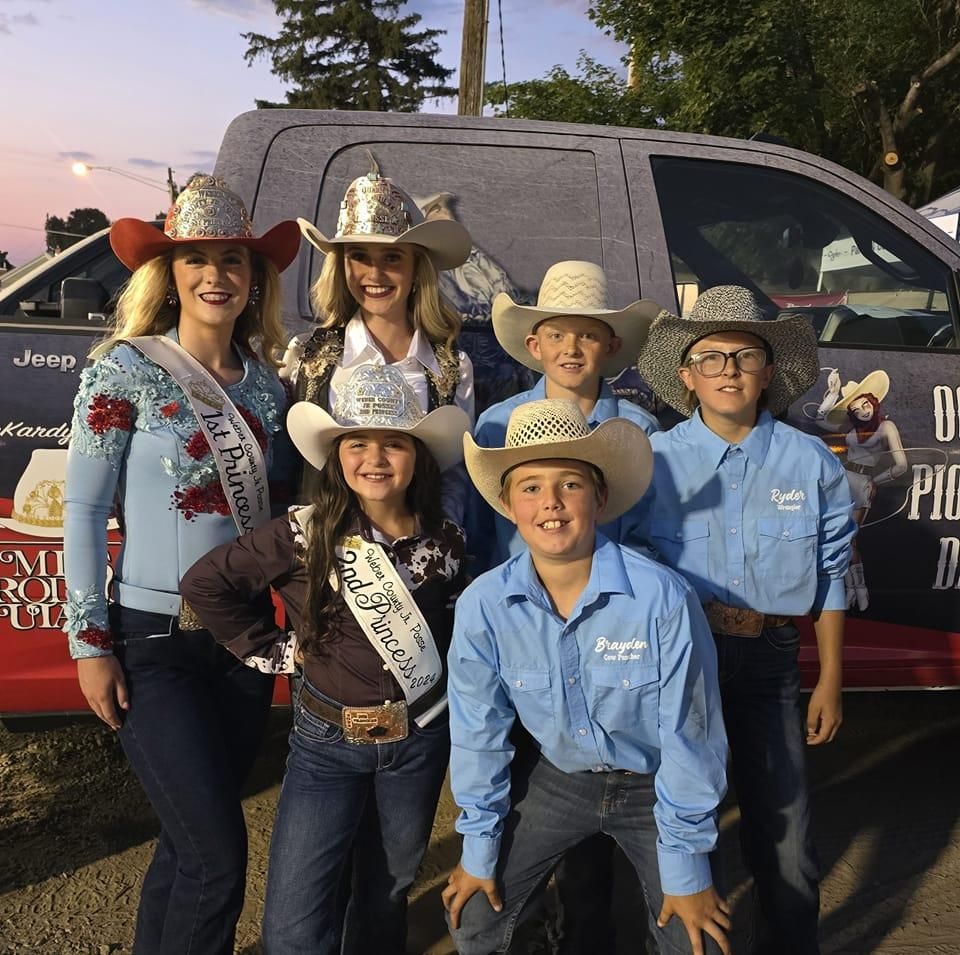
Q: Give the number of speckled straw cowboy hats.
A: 1